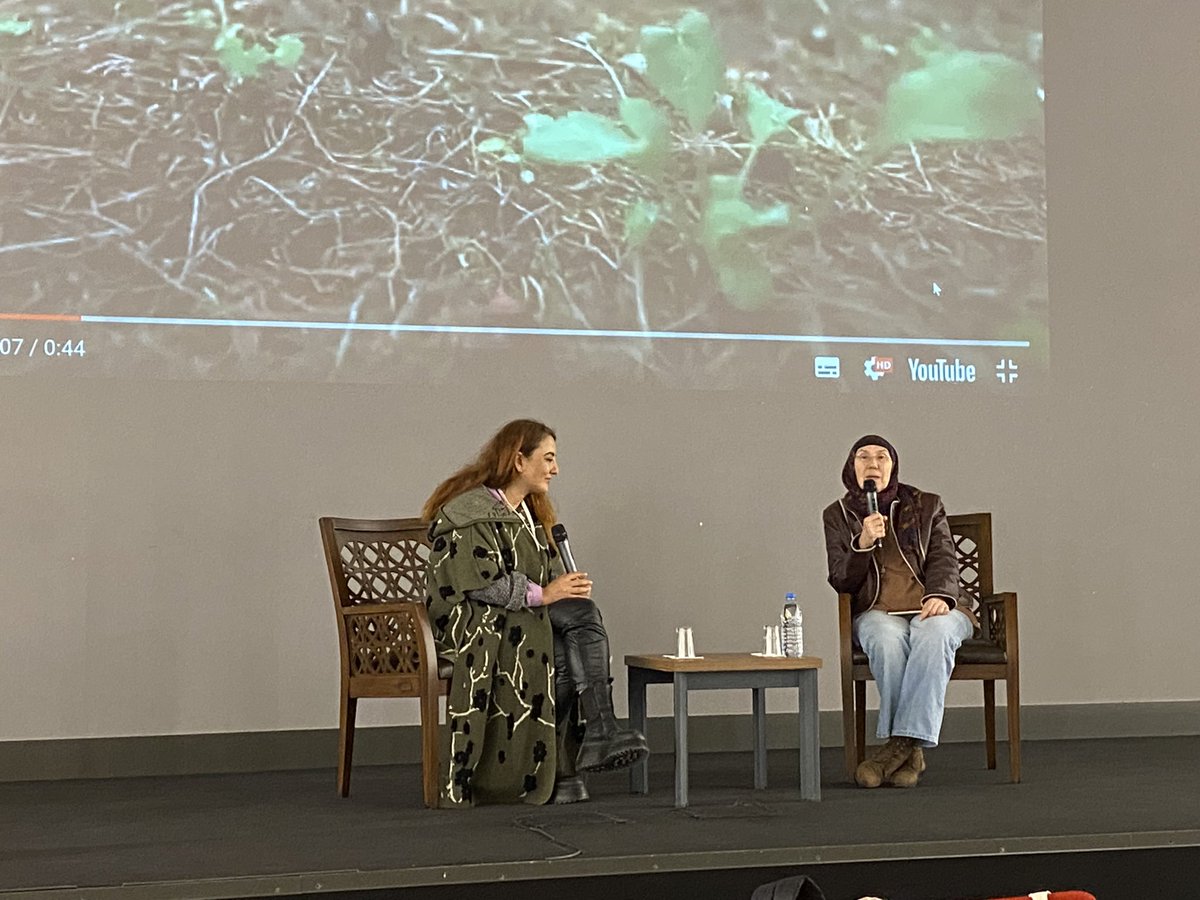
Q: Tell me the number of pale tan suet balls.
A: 0